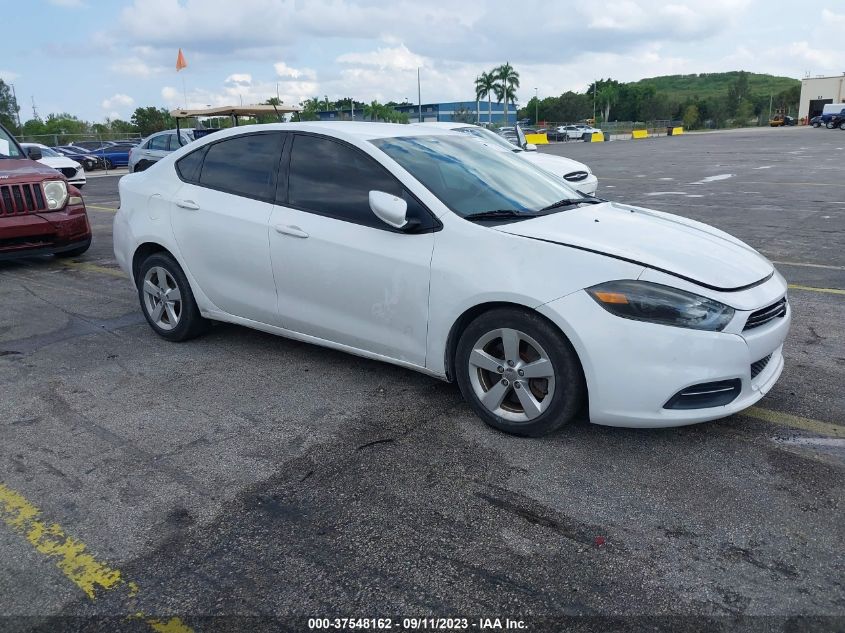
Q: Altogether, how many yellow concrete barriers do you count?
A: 4